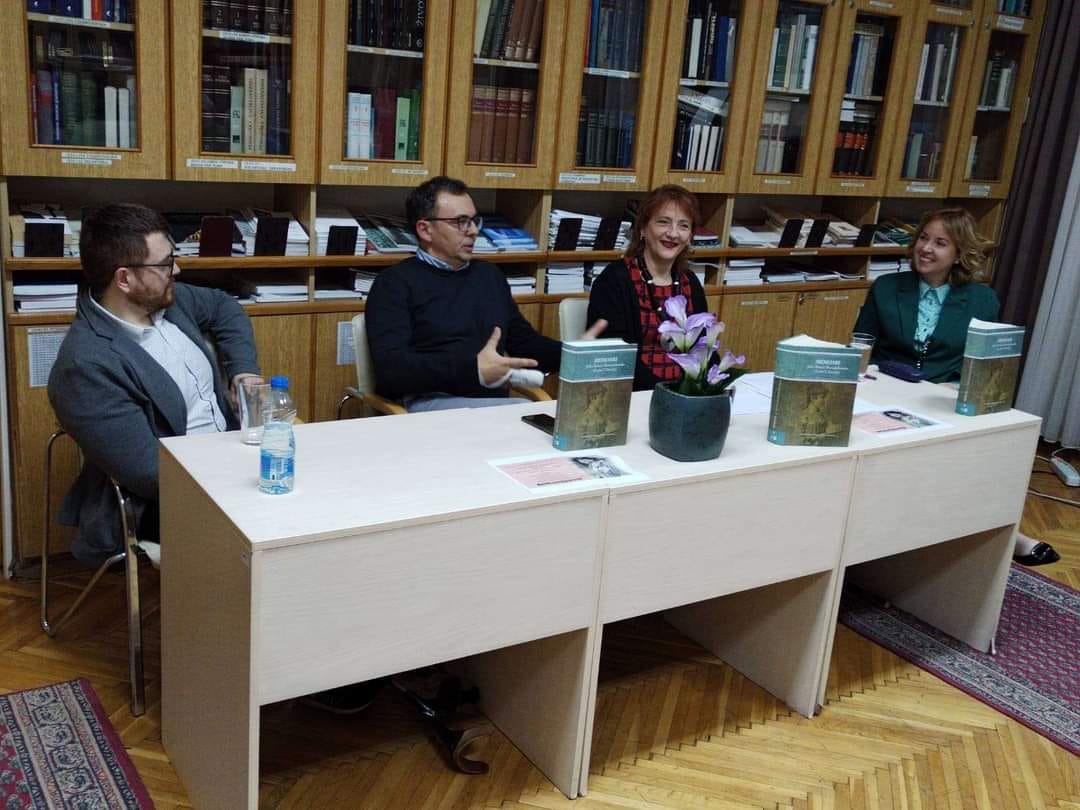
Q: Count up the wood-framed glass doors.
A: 10